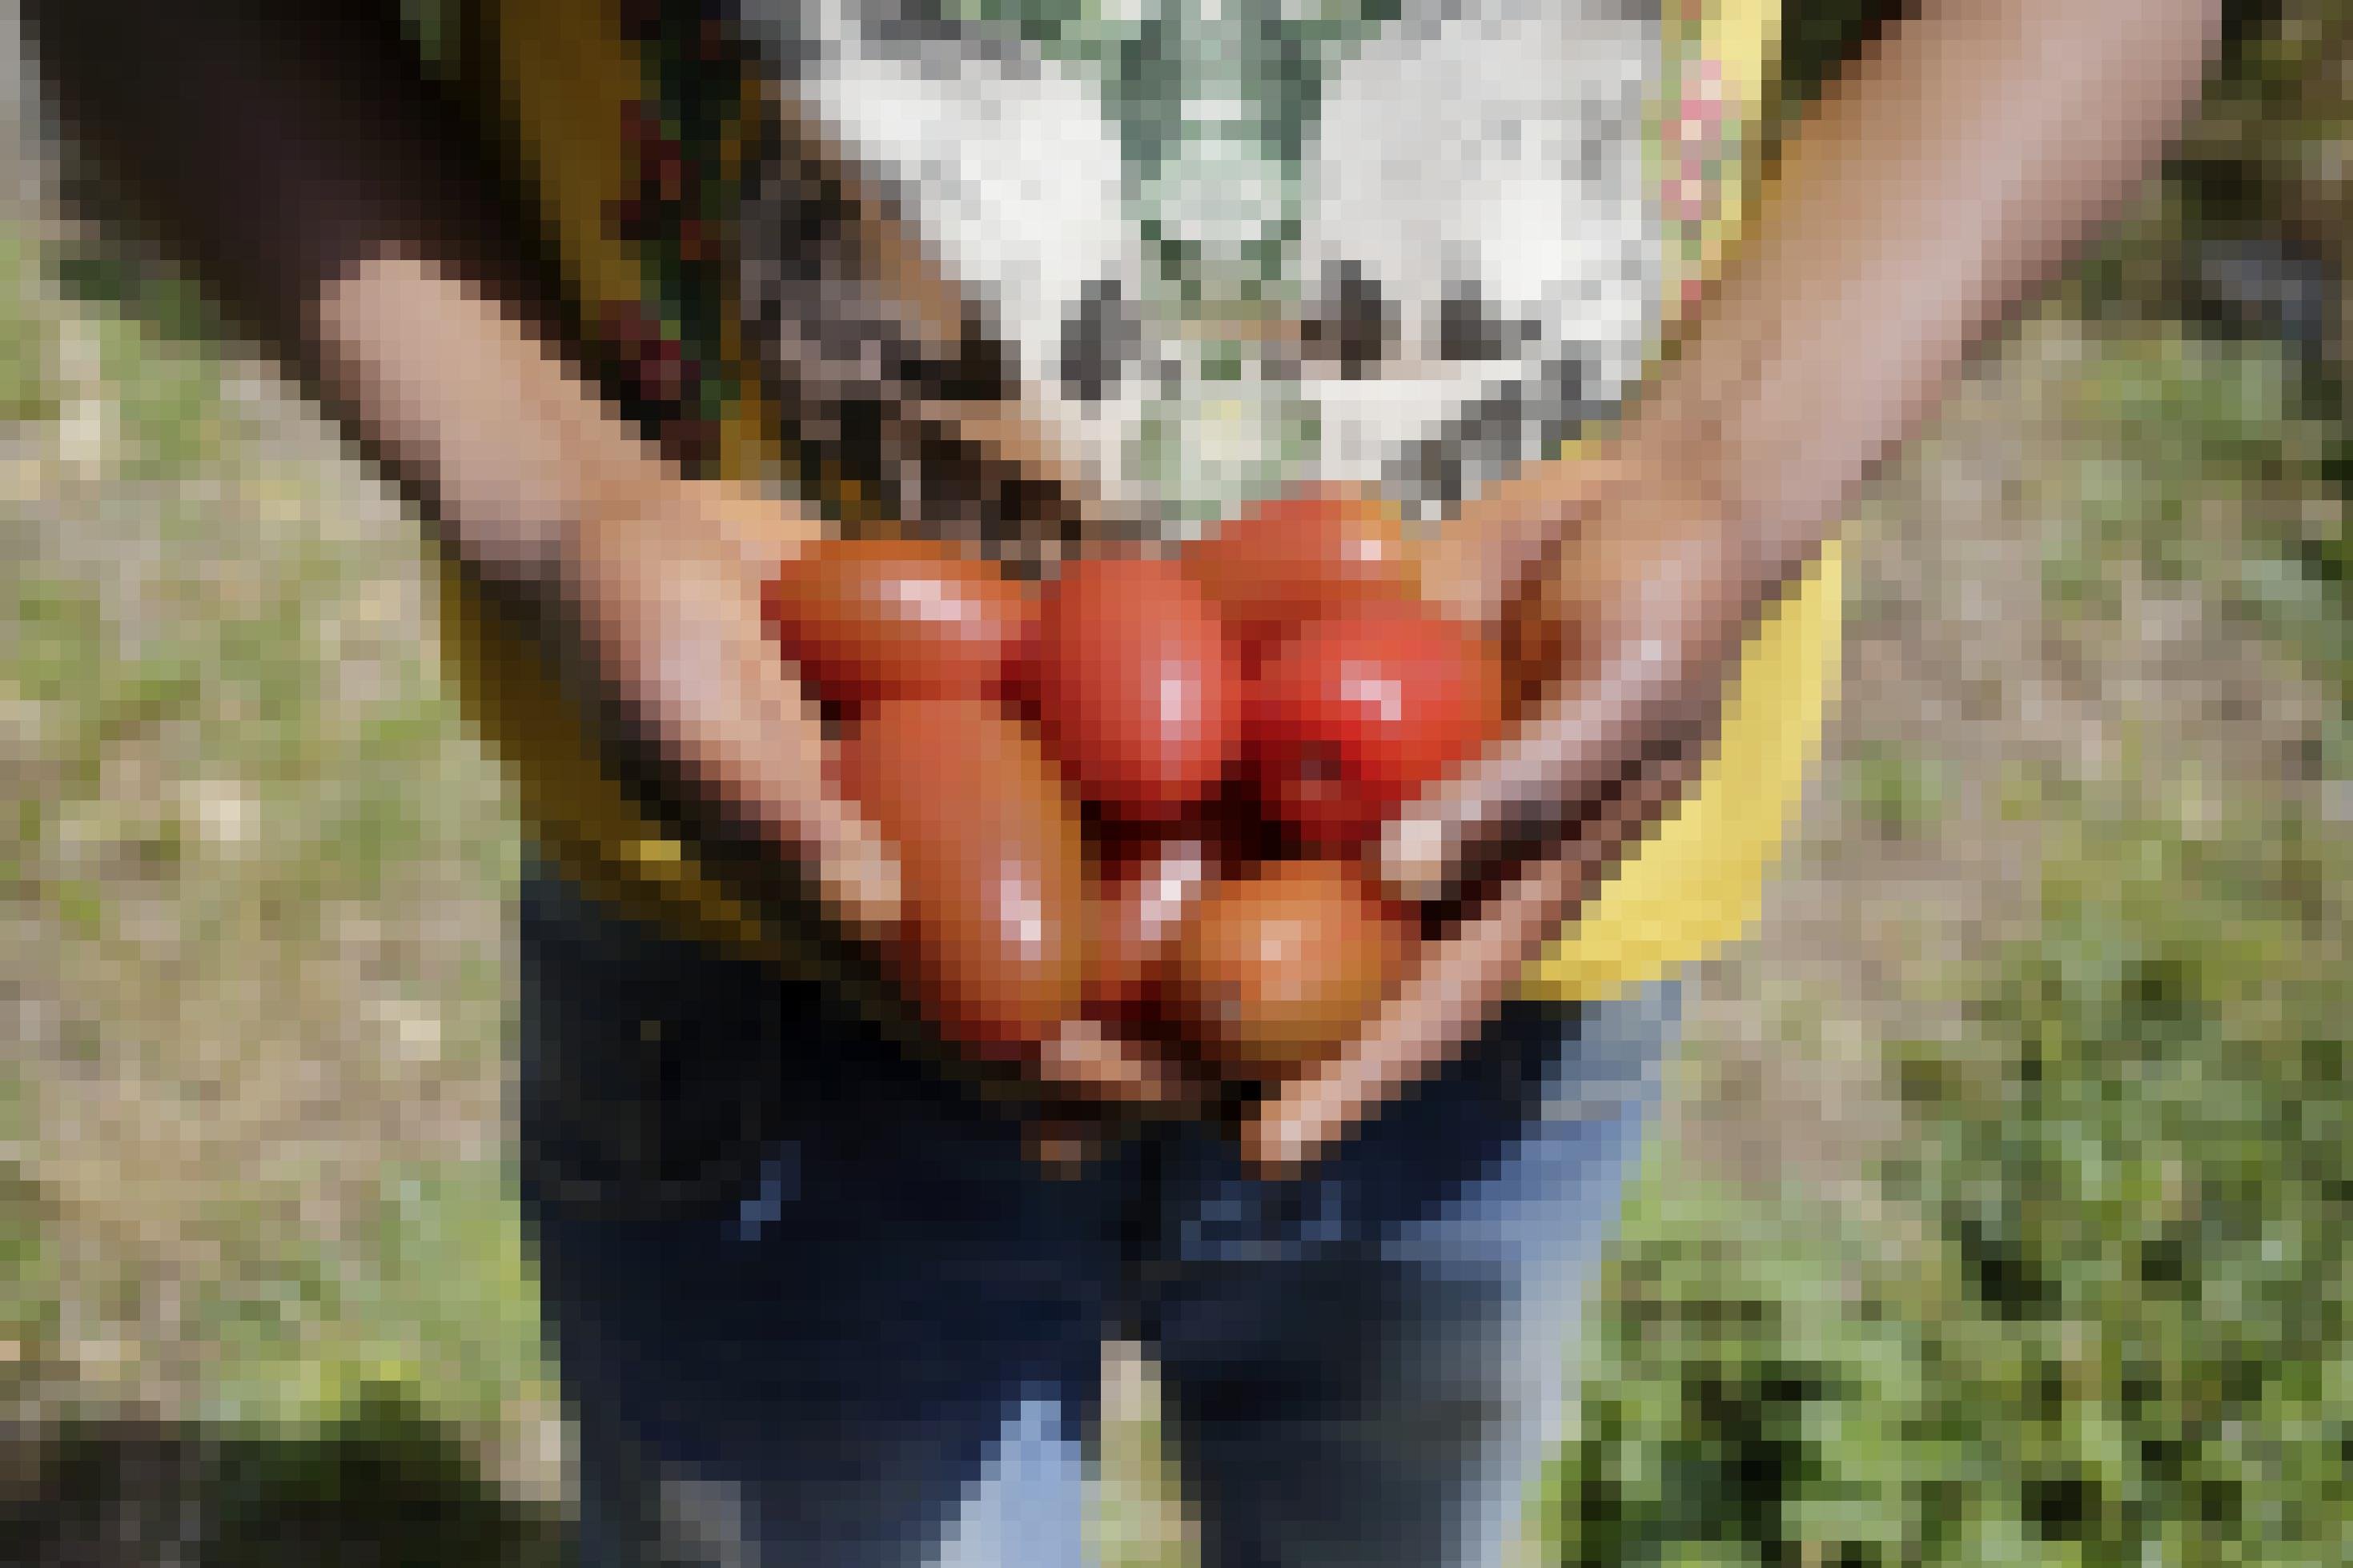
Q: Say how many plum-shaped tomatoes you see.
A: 7